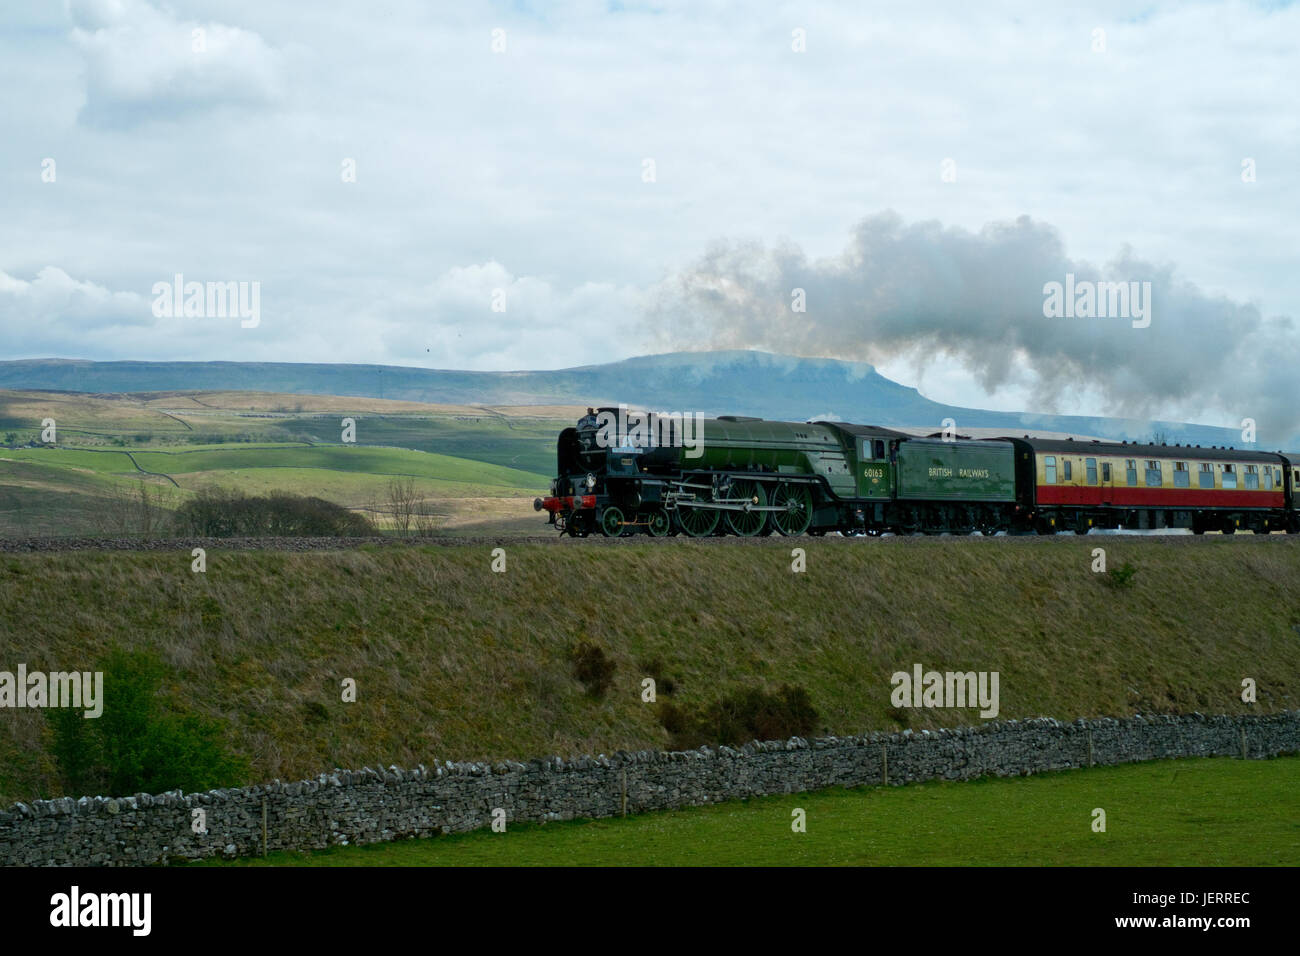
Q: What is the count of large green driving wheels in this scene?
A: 3